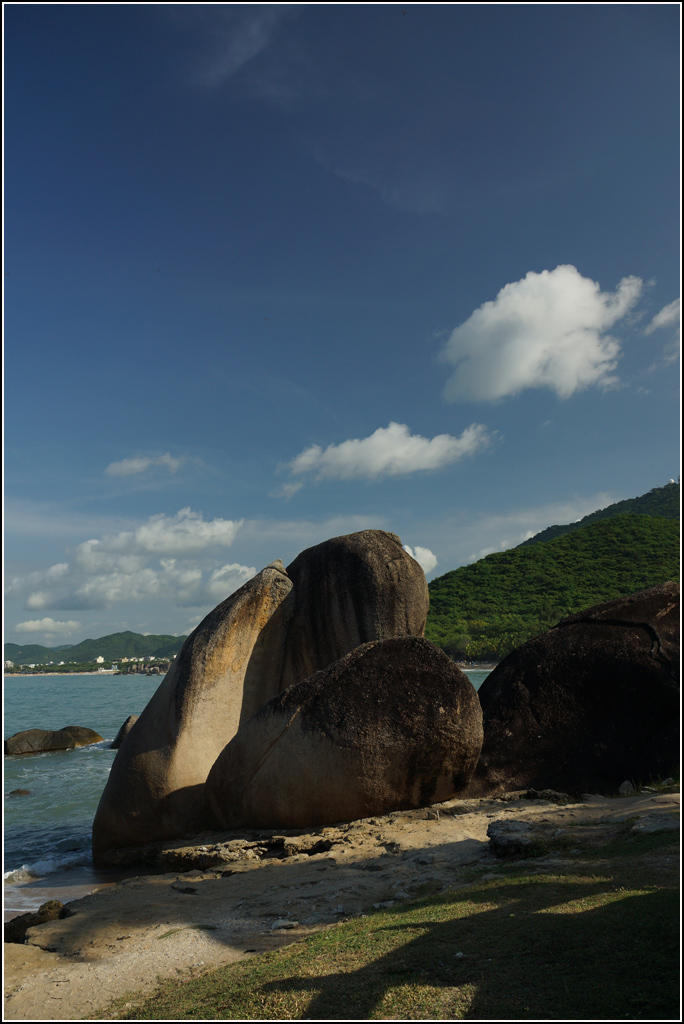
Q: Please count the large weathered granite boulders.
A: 4